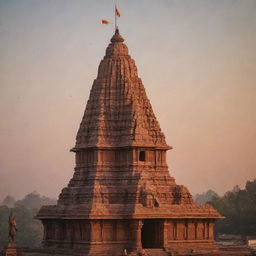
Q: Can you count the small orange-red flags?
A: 2